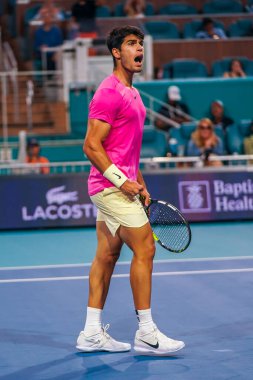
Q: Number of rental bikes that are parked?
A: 0